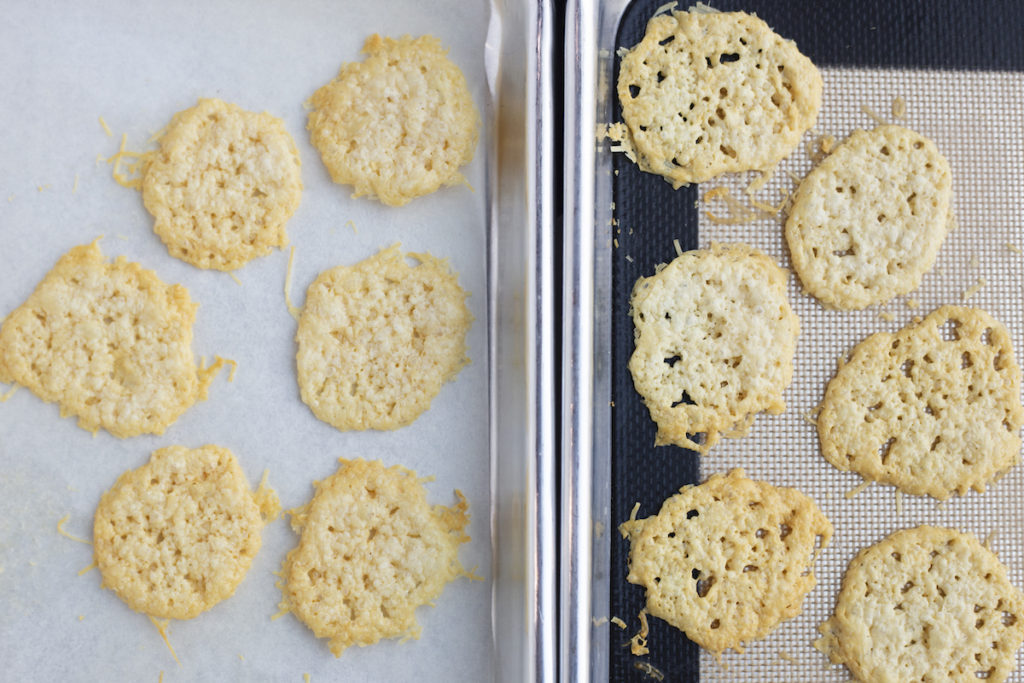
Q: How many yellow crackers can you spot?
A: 12